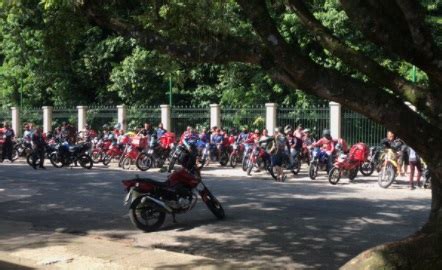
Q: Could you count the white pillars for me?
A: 8